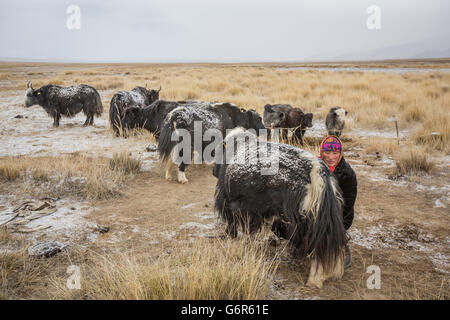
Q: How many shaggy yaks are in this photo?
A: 8